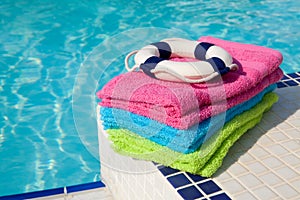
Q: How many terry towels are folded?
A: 3